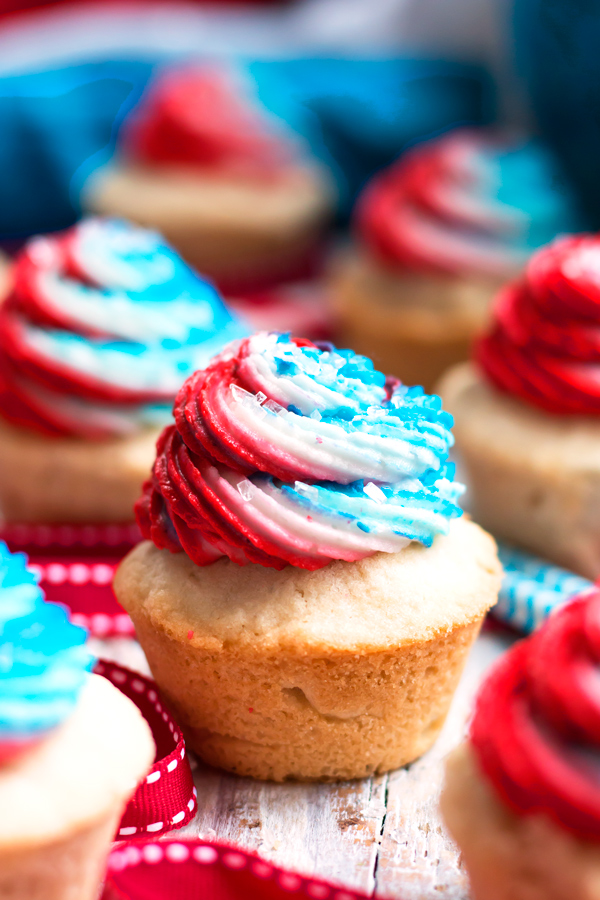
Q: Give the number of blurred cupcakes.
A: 6